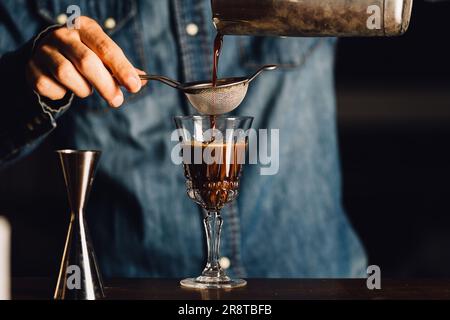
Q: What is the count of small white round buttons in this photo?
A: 4